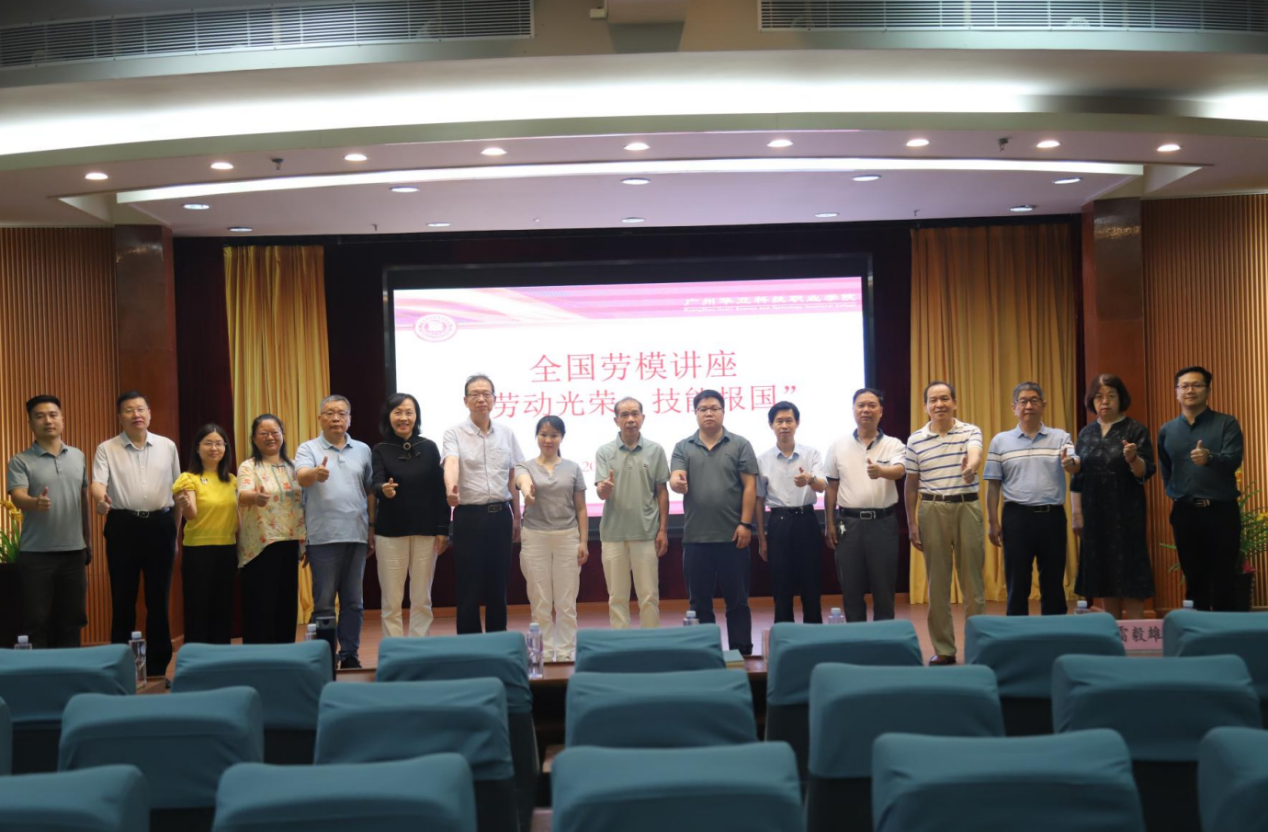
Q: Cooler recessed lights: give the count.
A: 10